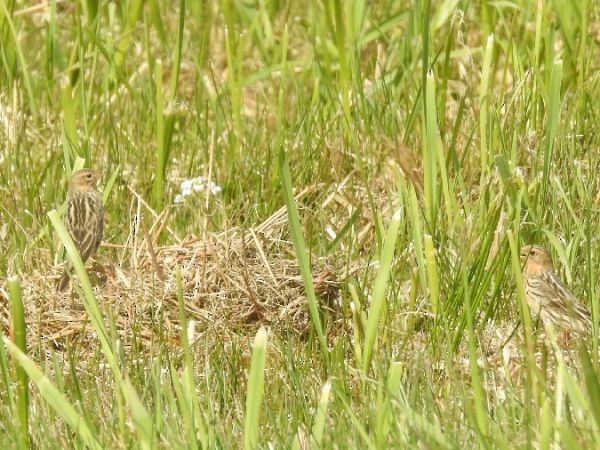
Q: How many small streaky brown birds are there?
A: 2